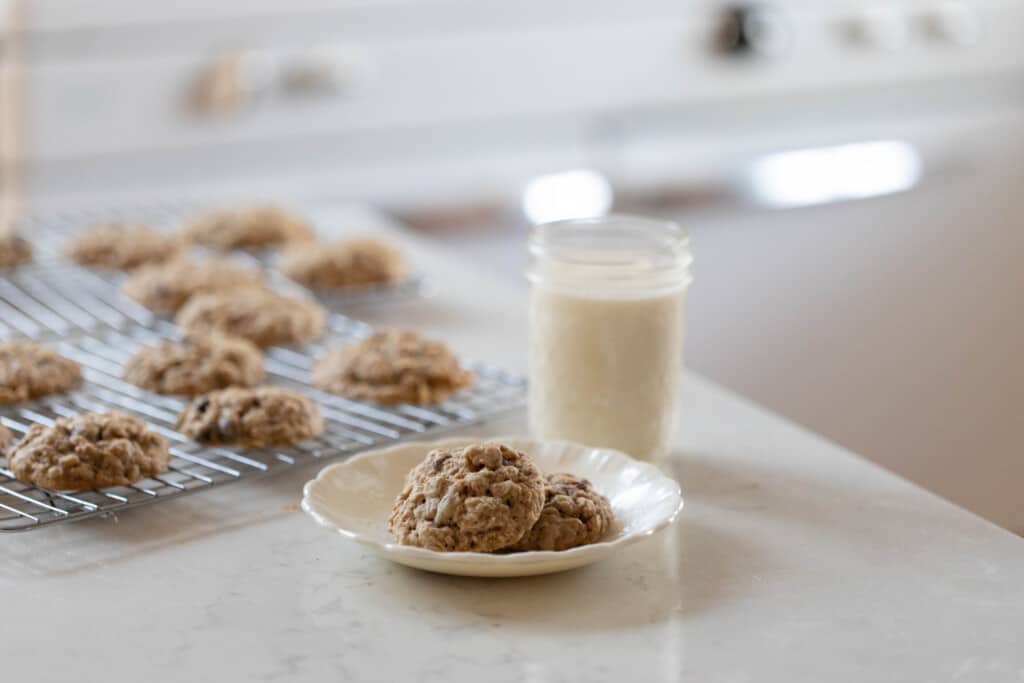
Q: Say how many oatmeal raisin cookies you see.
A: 14